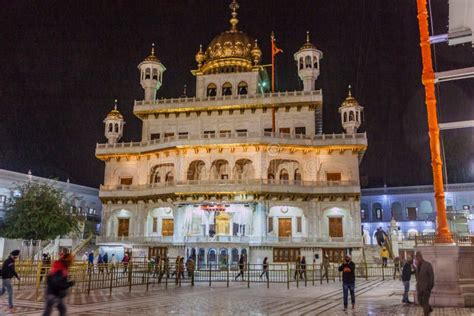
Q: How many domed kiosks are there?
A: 4